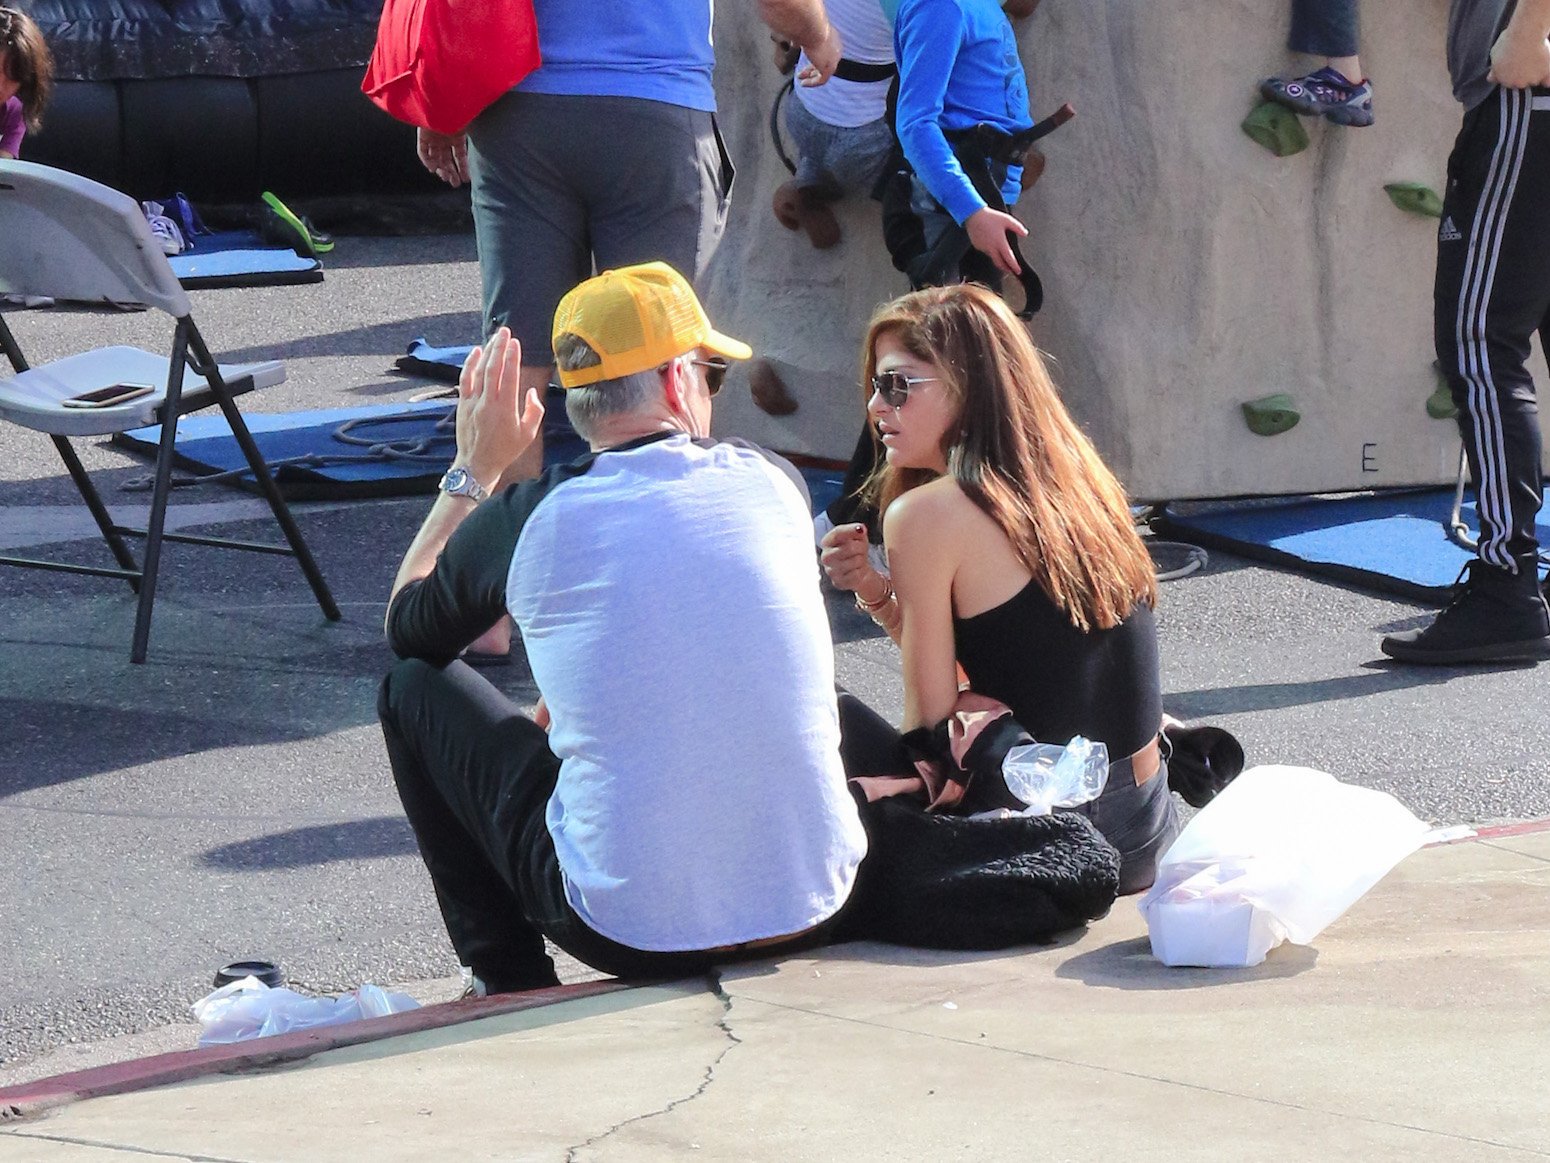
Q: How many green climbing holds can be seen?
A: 4